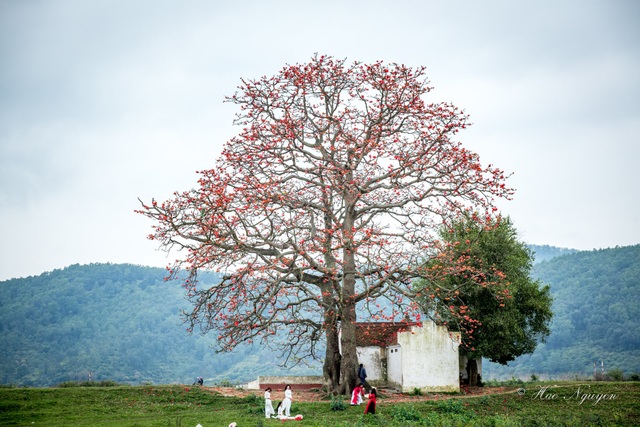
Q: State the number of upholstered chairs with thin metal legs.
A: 0